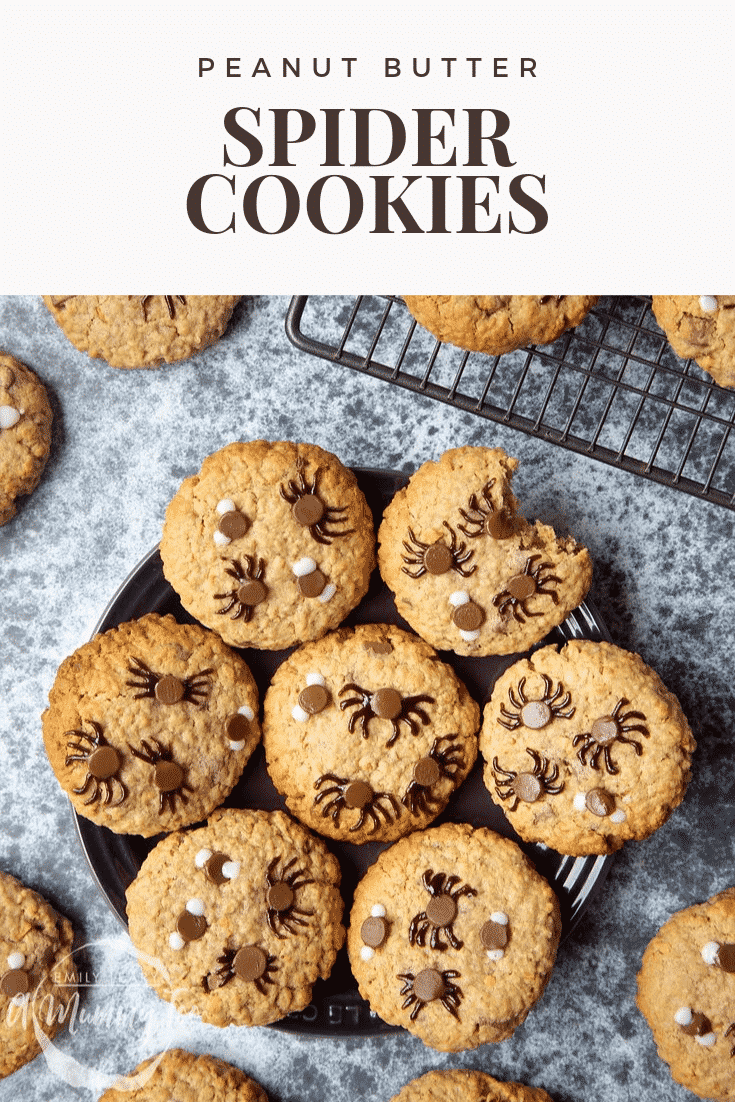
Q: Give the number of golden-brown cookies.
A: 15